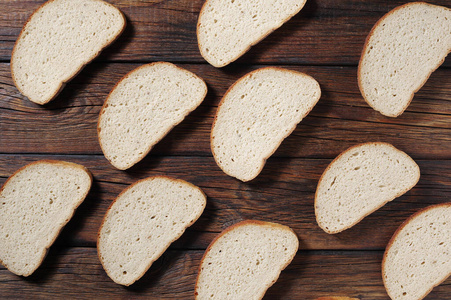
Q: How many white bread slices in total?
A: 10